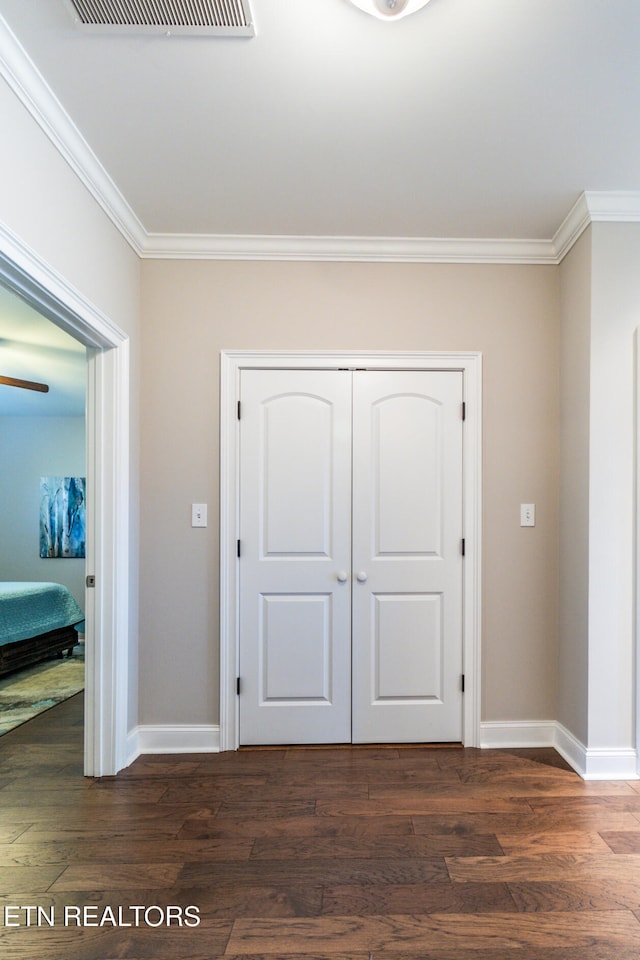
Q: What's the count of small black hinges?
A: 6